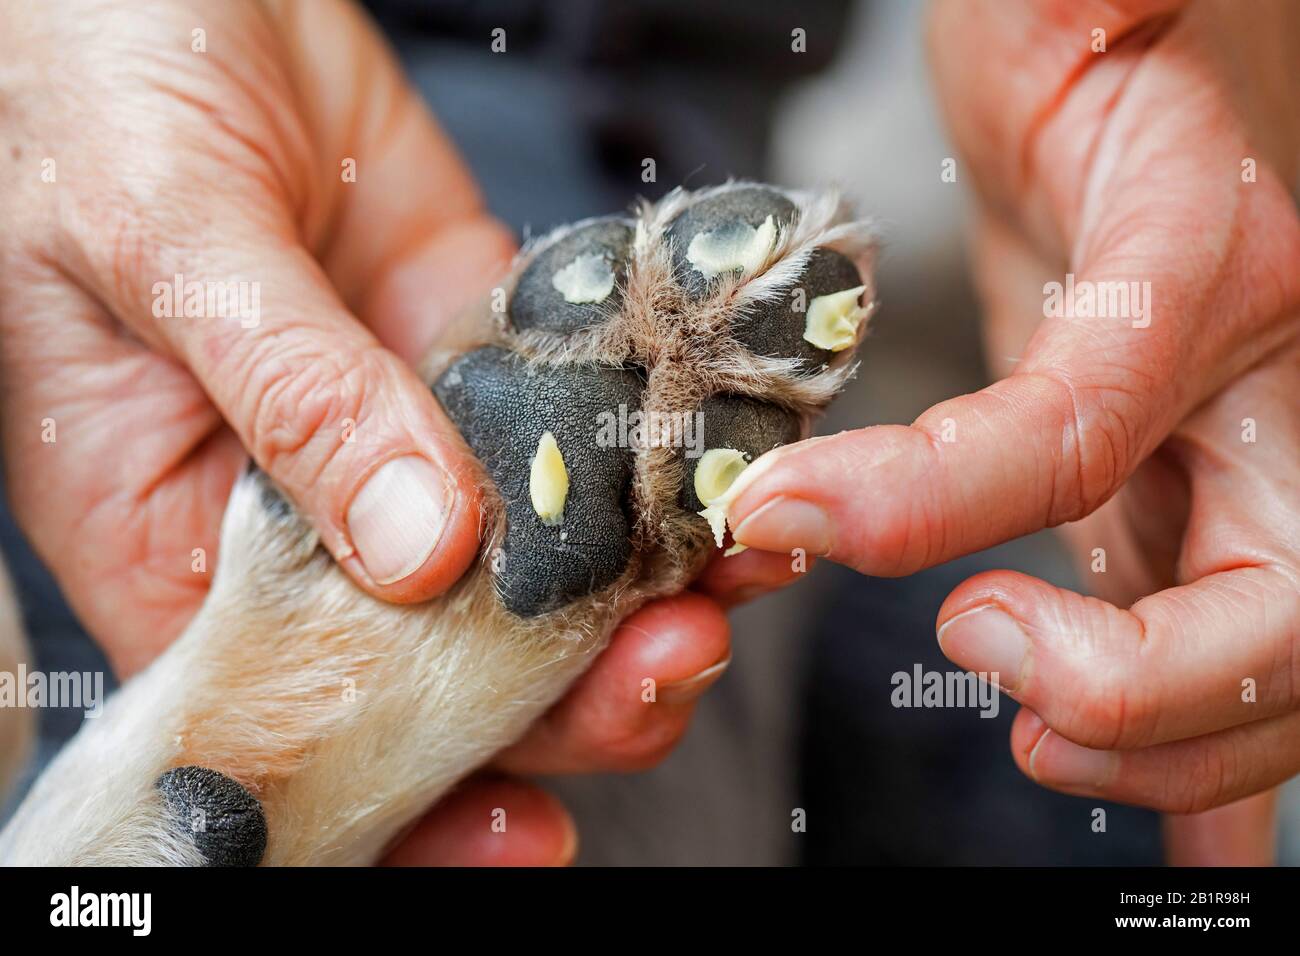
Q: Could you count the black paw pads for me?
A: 6